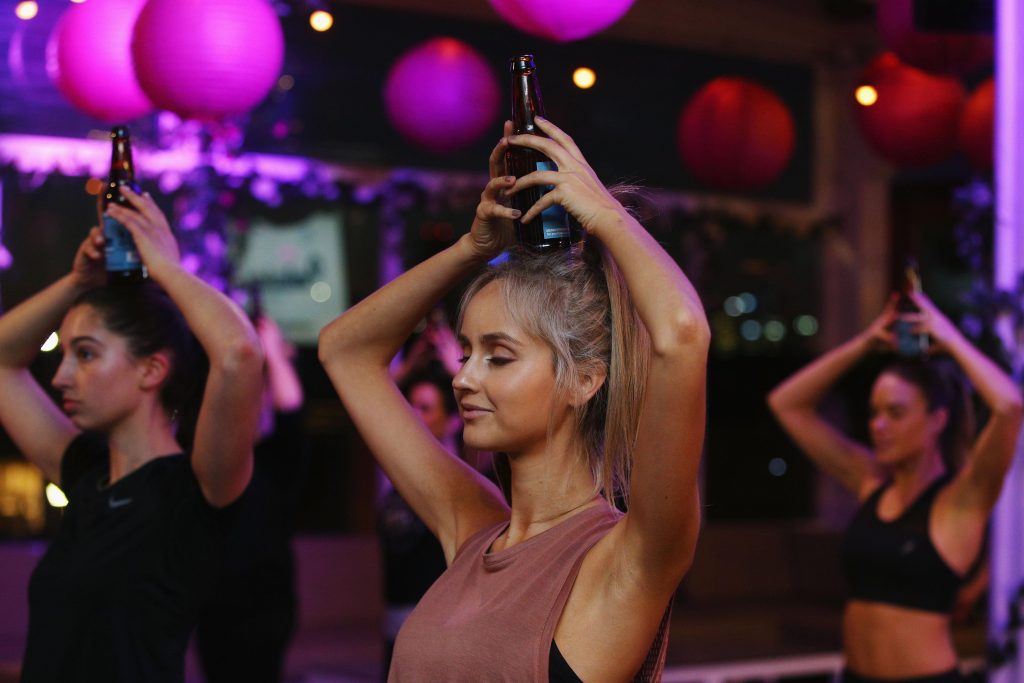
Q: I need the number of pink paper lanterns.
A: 4